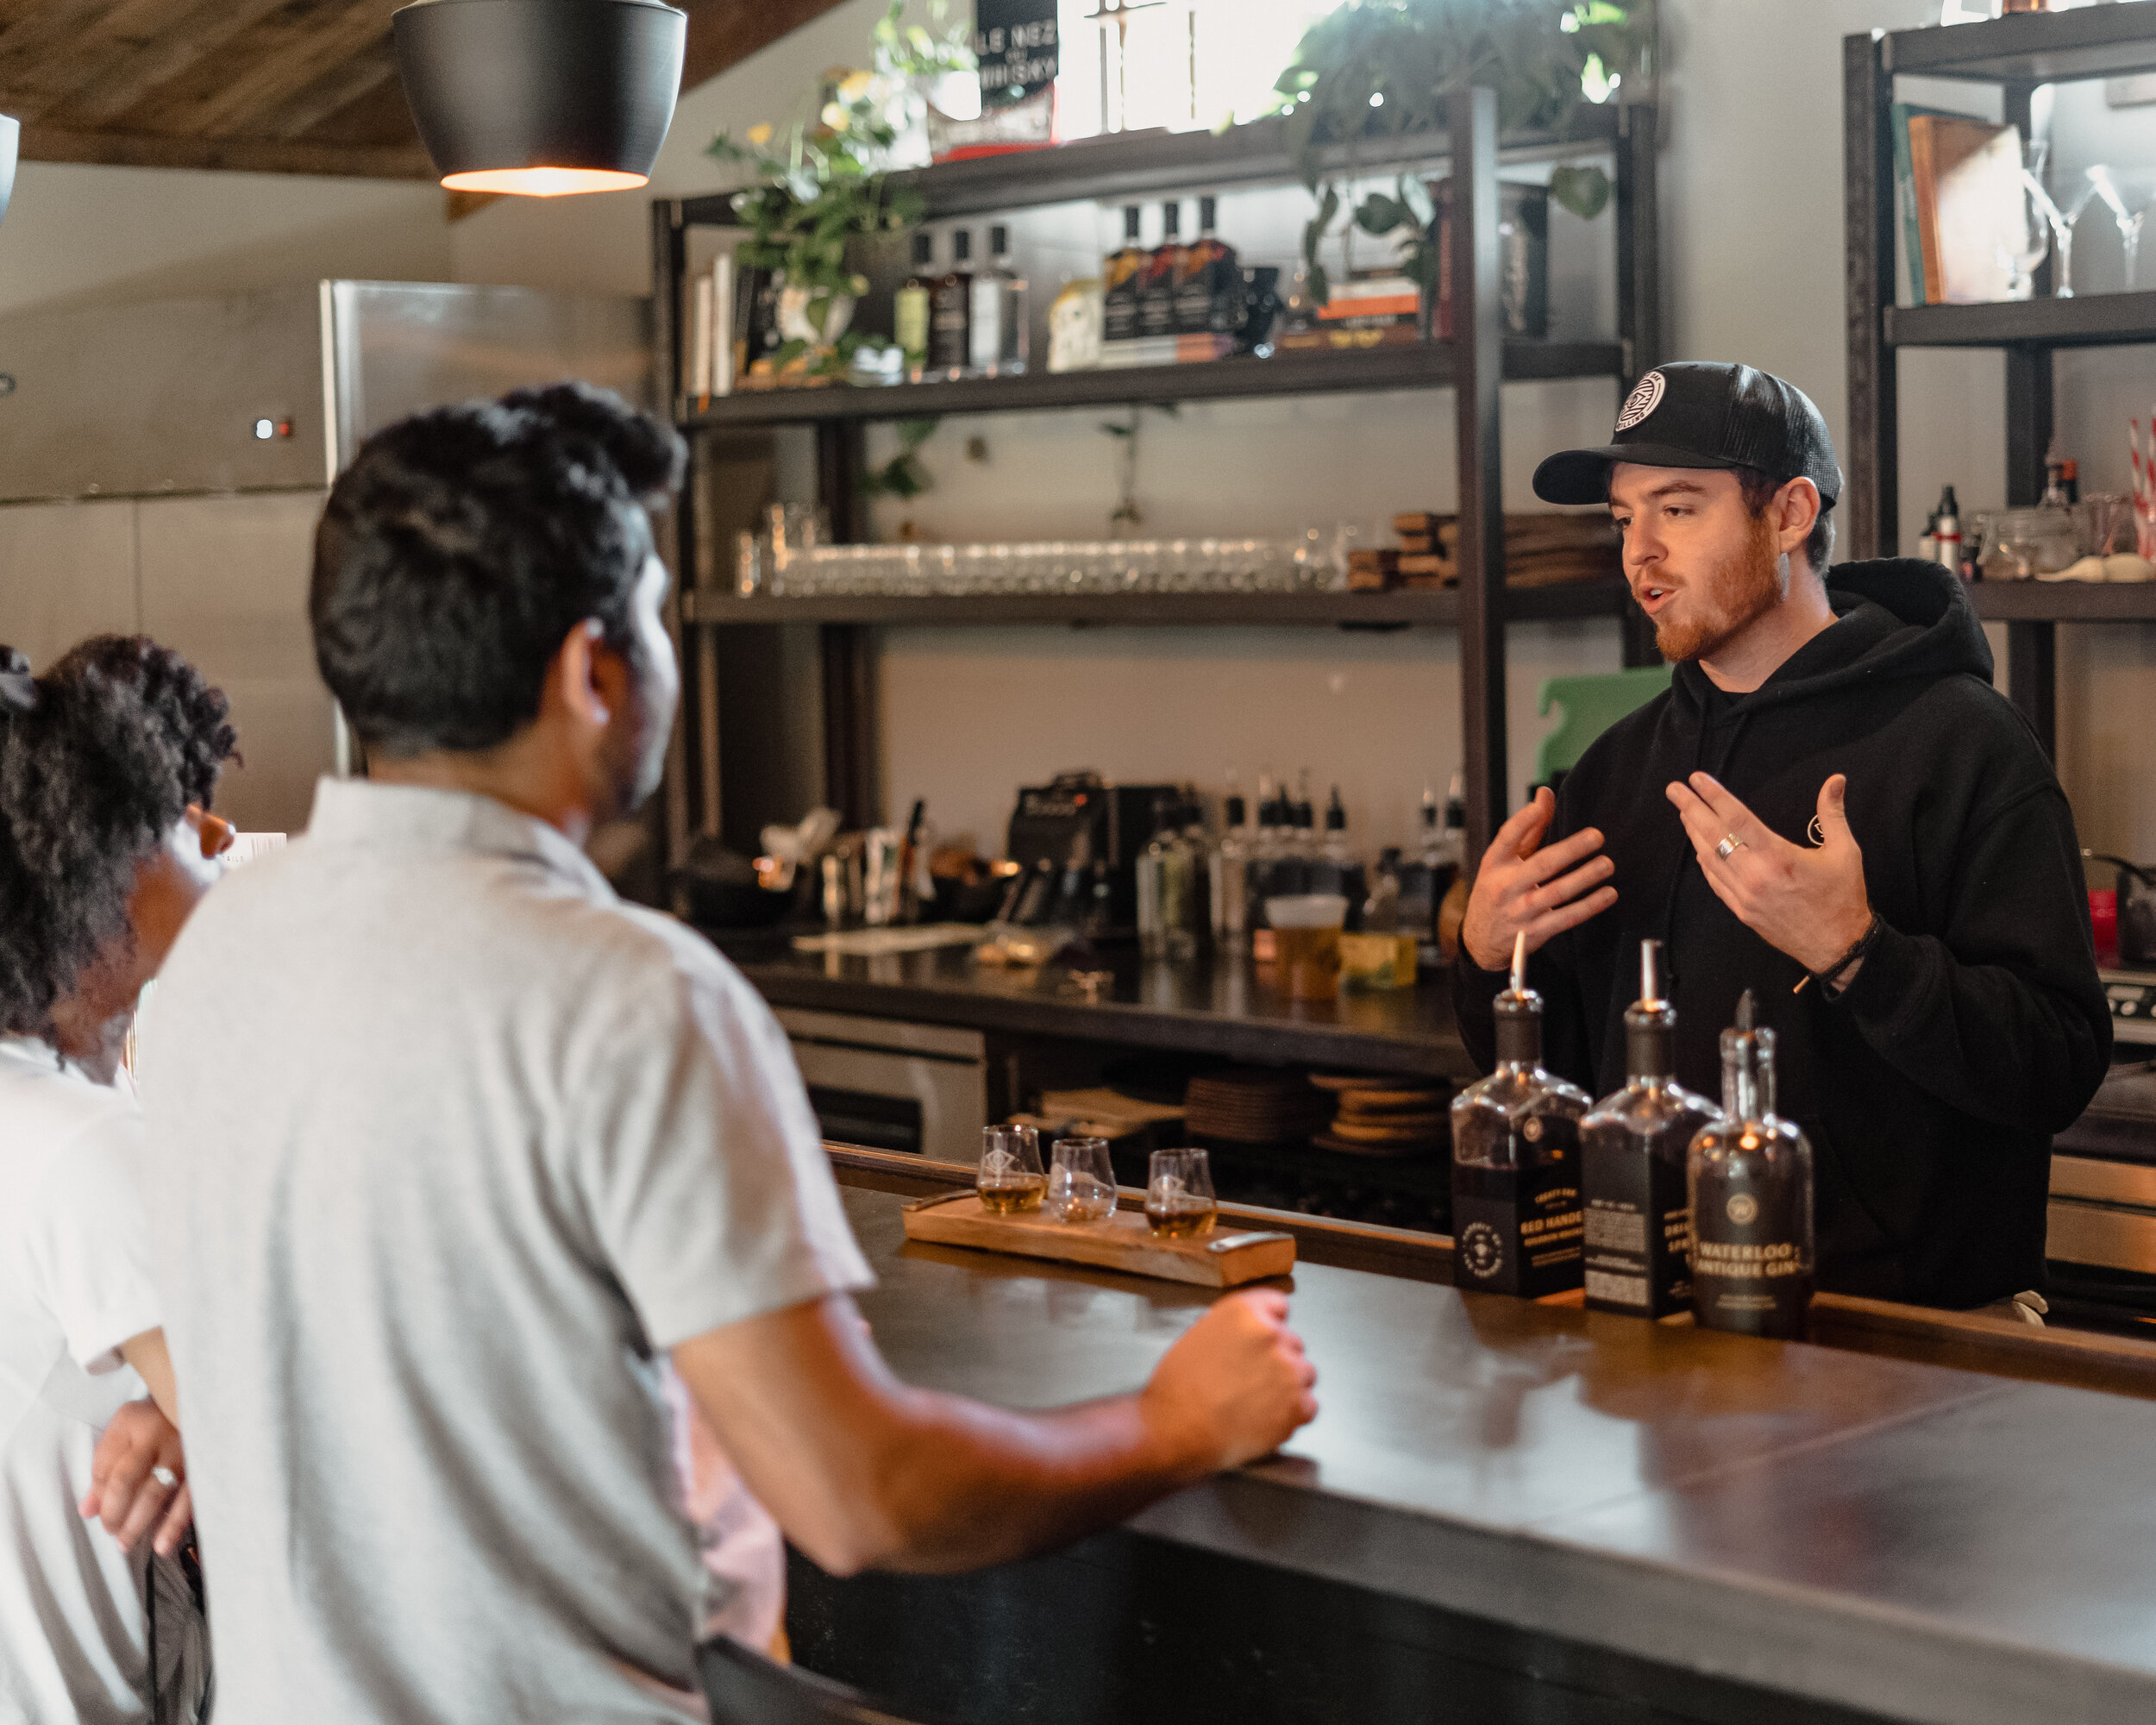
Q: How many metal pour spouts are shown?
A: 2